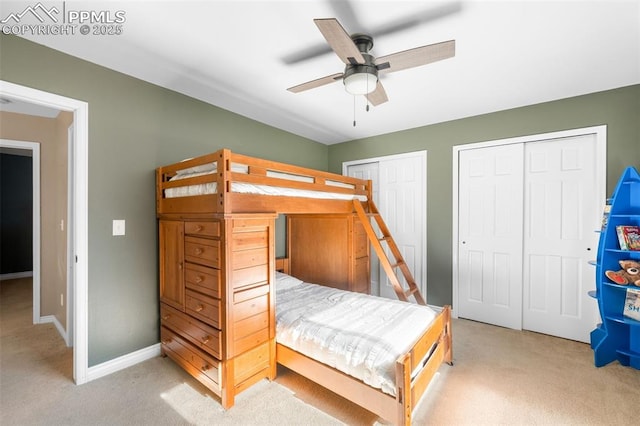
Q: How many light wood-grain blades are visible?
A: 4